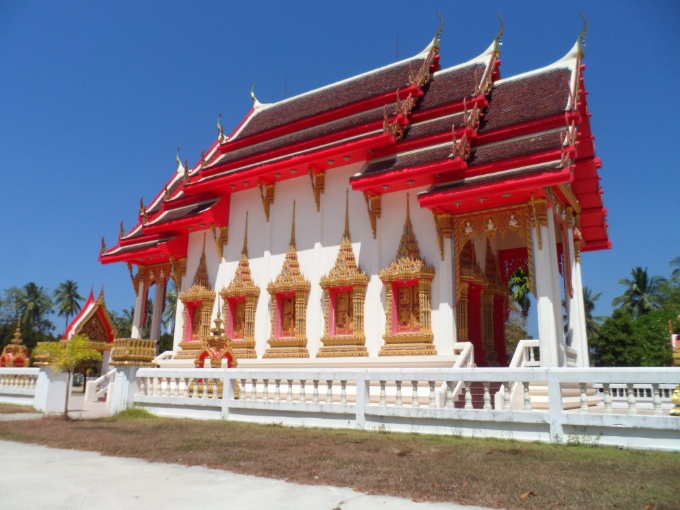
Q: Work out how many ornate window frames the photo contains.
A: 5